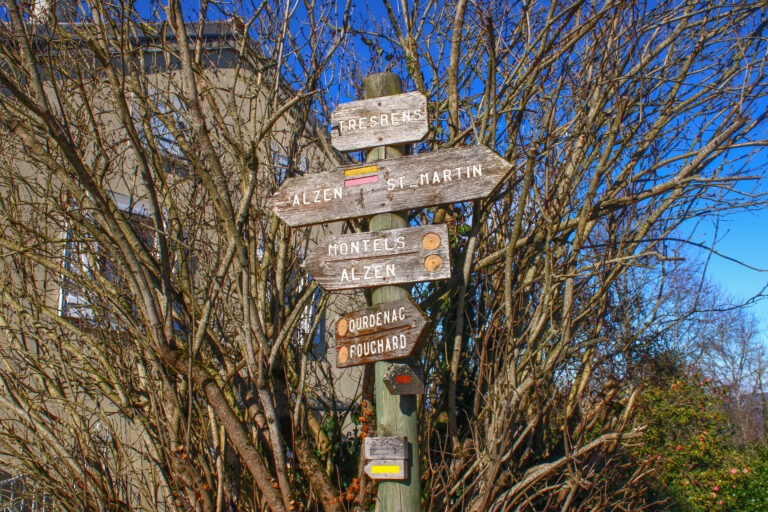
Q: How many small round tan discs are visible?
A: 4